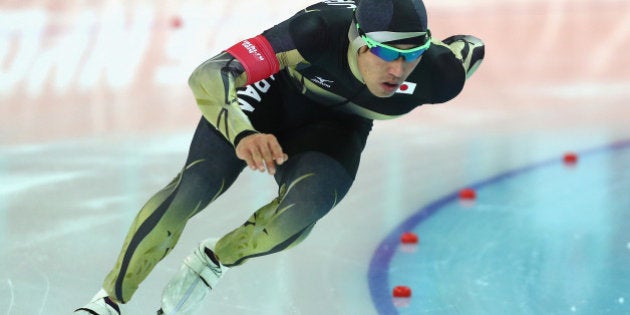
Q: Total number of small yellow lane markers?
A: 0